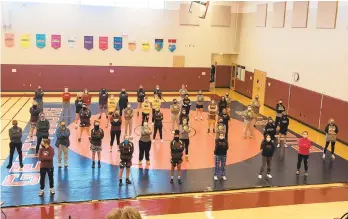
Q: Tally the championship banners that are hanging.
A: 12